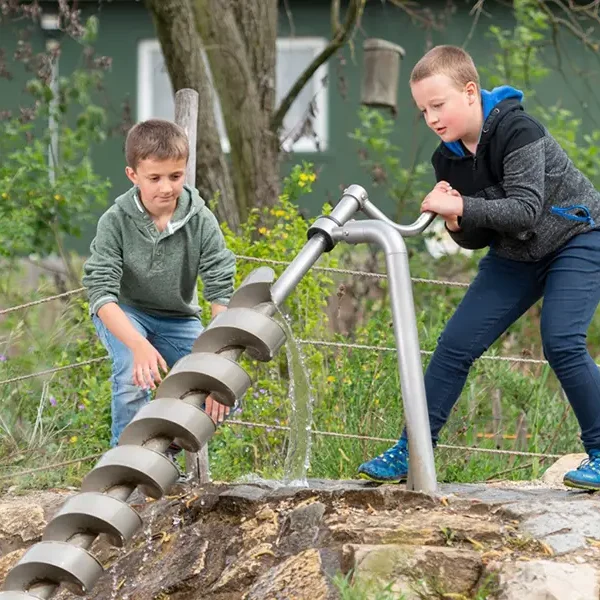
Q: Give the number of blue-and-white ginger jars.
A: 0